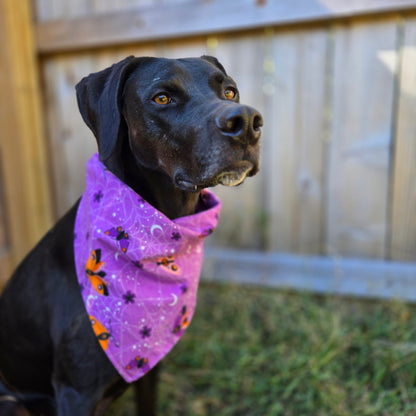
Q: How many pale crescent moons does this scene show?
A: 4